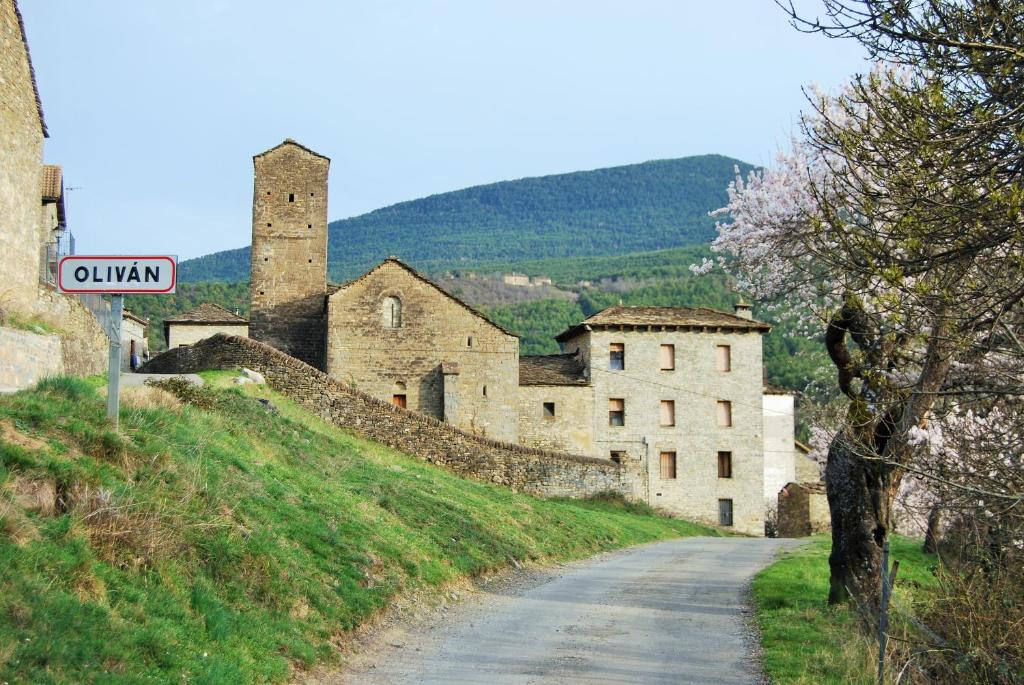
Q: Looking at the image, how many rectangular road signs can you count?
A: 1